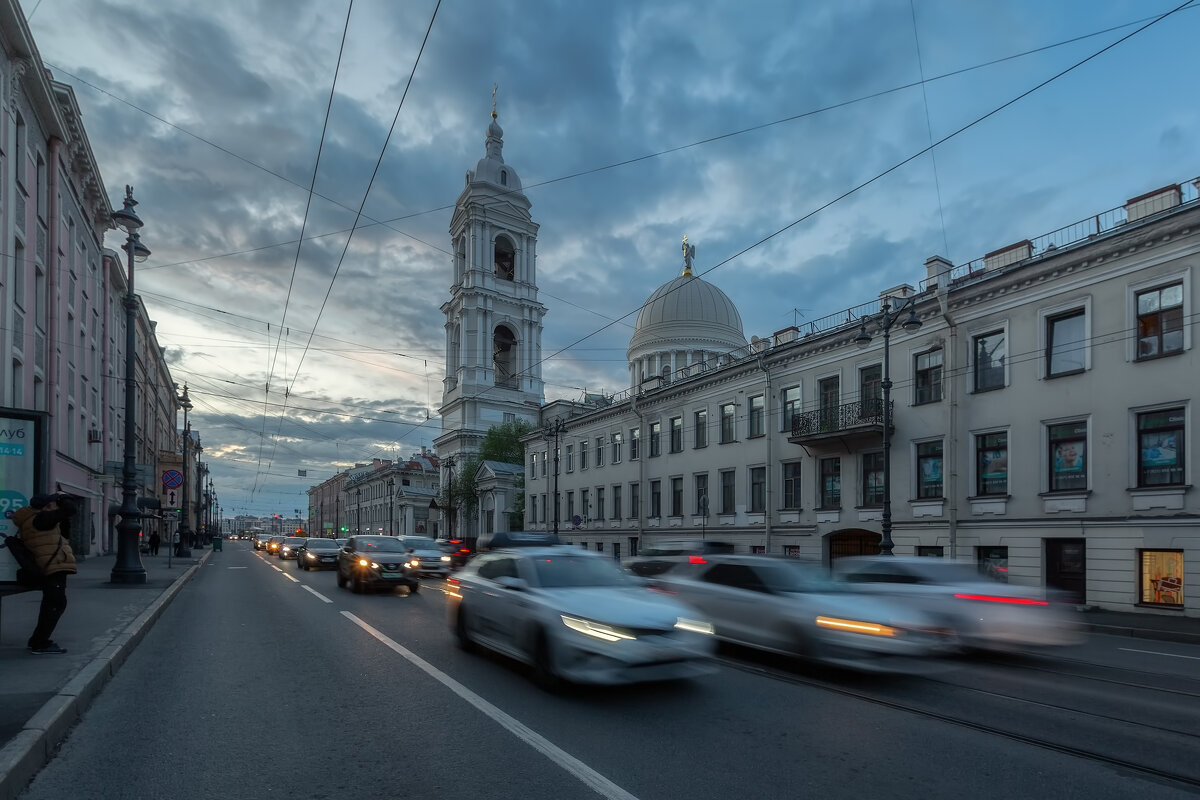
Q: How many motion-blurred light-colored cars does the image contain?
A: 3